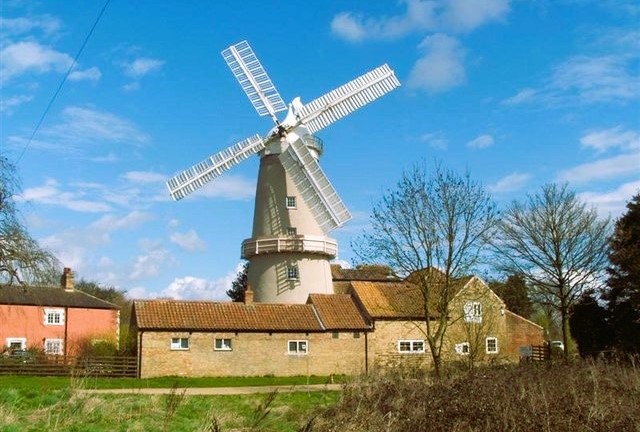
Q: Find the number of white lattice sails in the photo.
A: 4